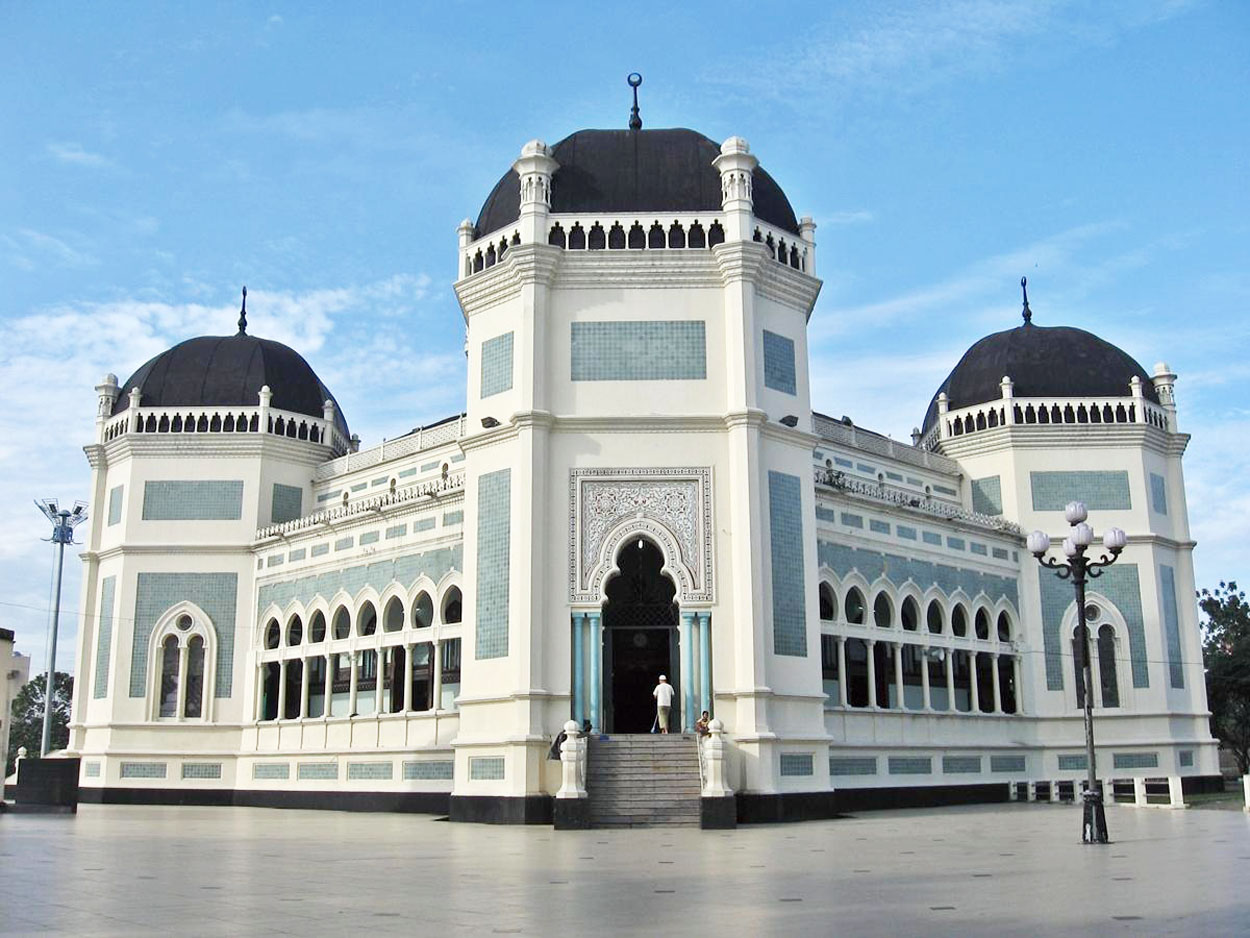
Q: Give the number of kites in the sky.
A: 0